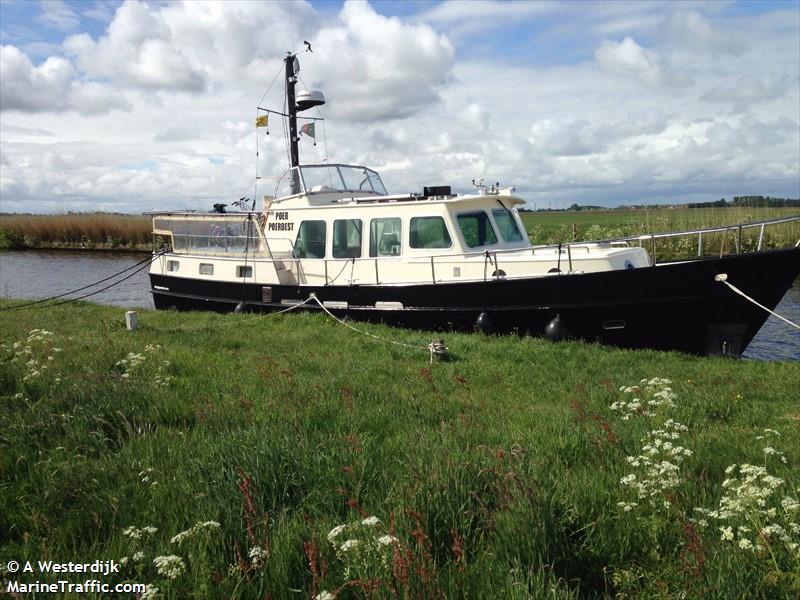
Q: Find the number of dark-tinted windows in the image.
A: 6